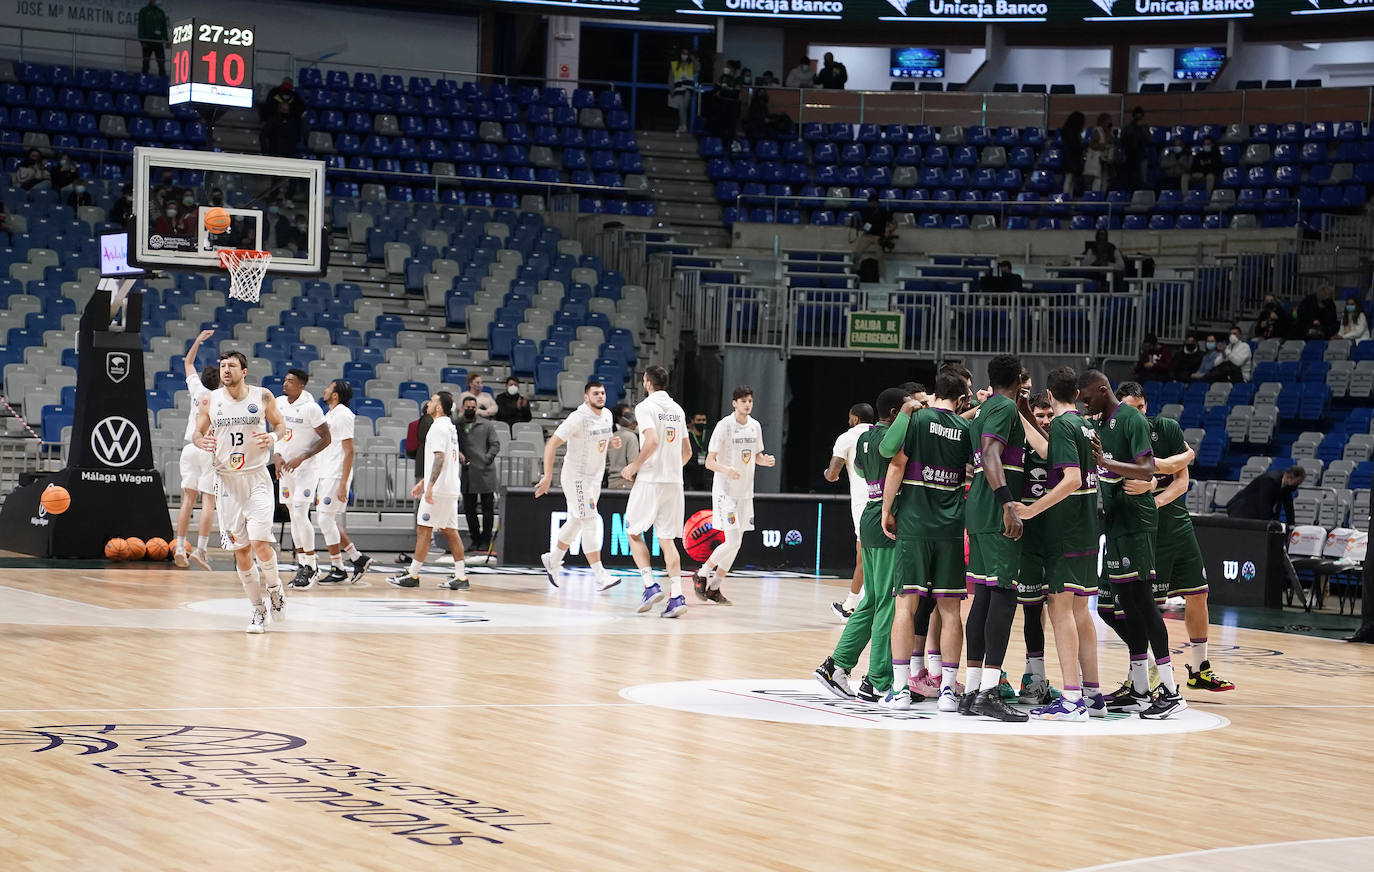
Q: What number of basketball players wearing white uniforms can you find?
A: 9